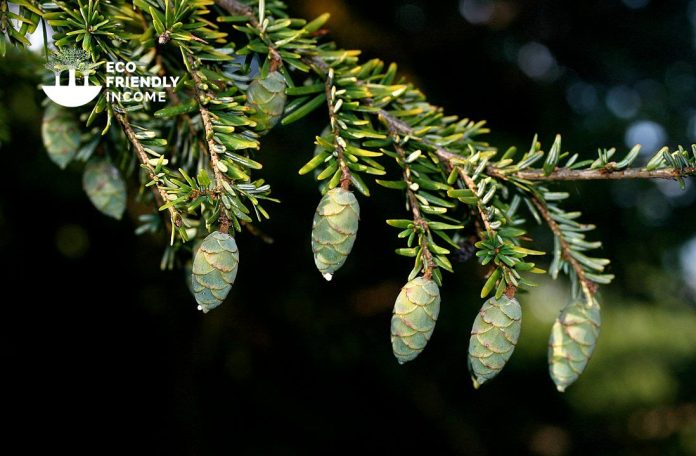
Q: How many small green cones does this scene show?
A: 8